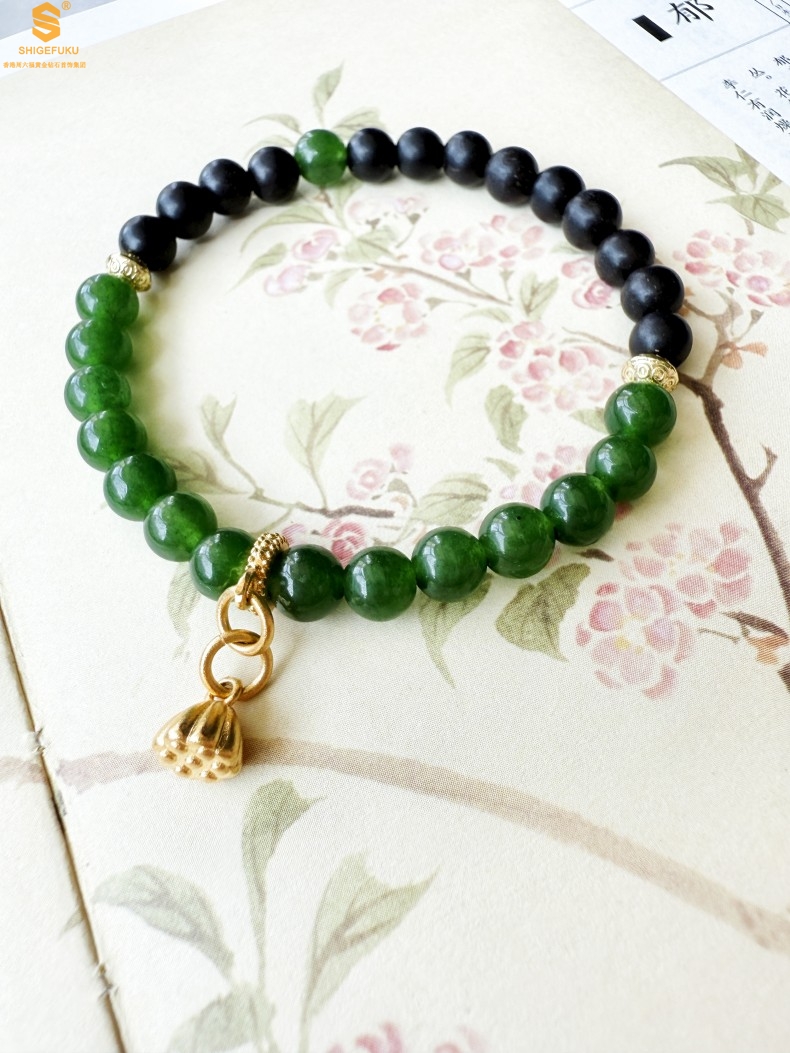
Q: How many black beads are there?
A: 13